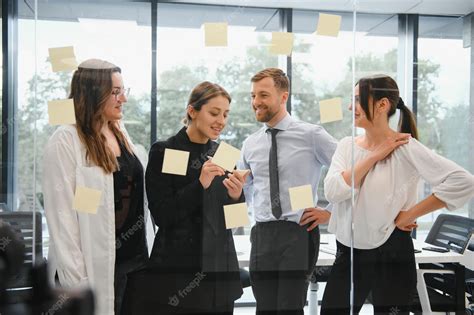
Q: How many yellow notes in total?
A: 11